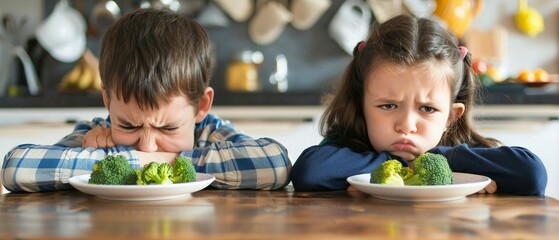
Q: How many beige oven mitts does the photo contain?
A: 3